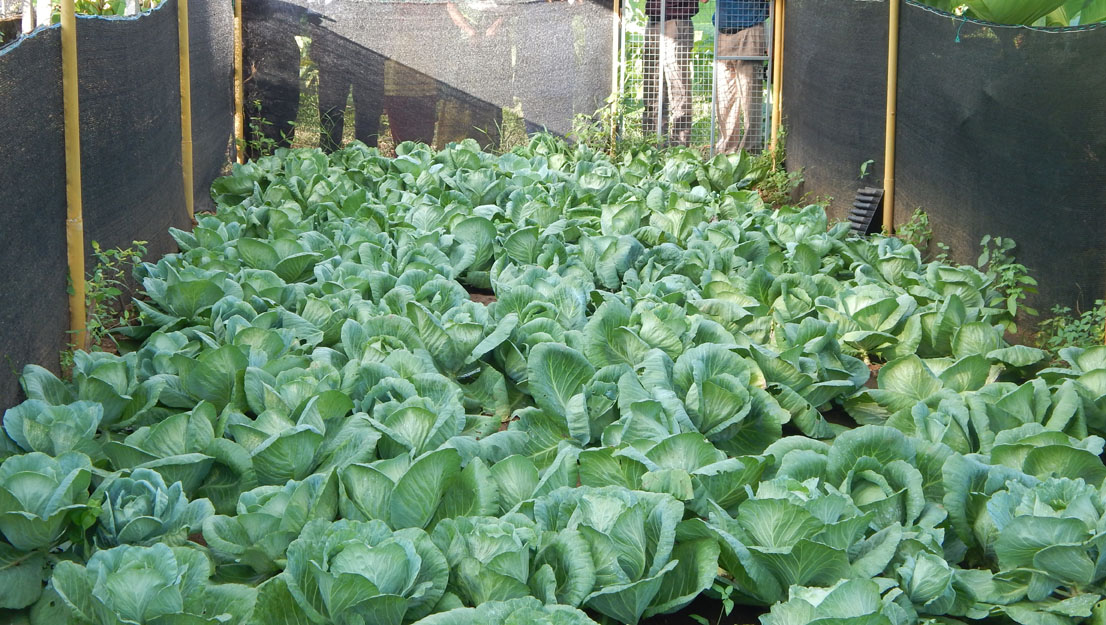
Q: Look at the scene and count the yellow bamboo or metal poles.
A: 6